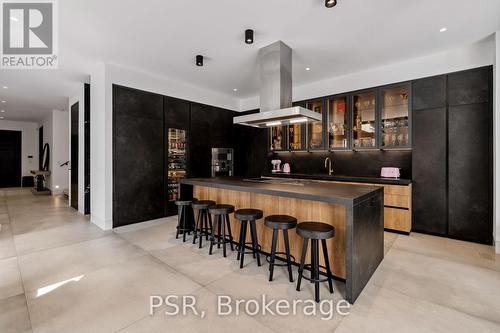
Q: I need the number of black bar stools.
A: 6